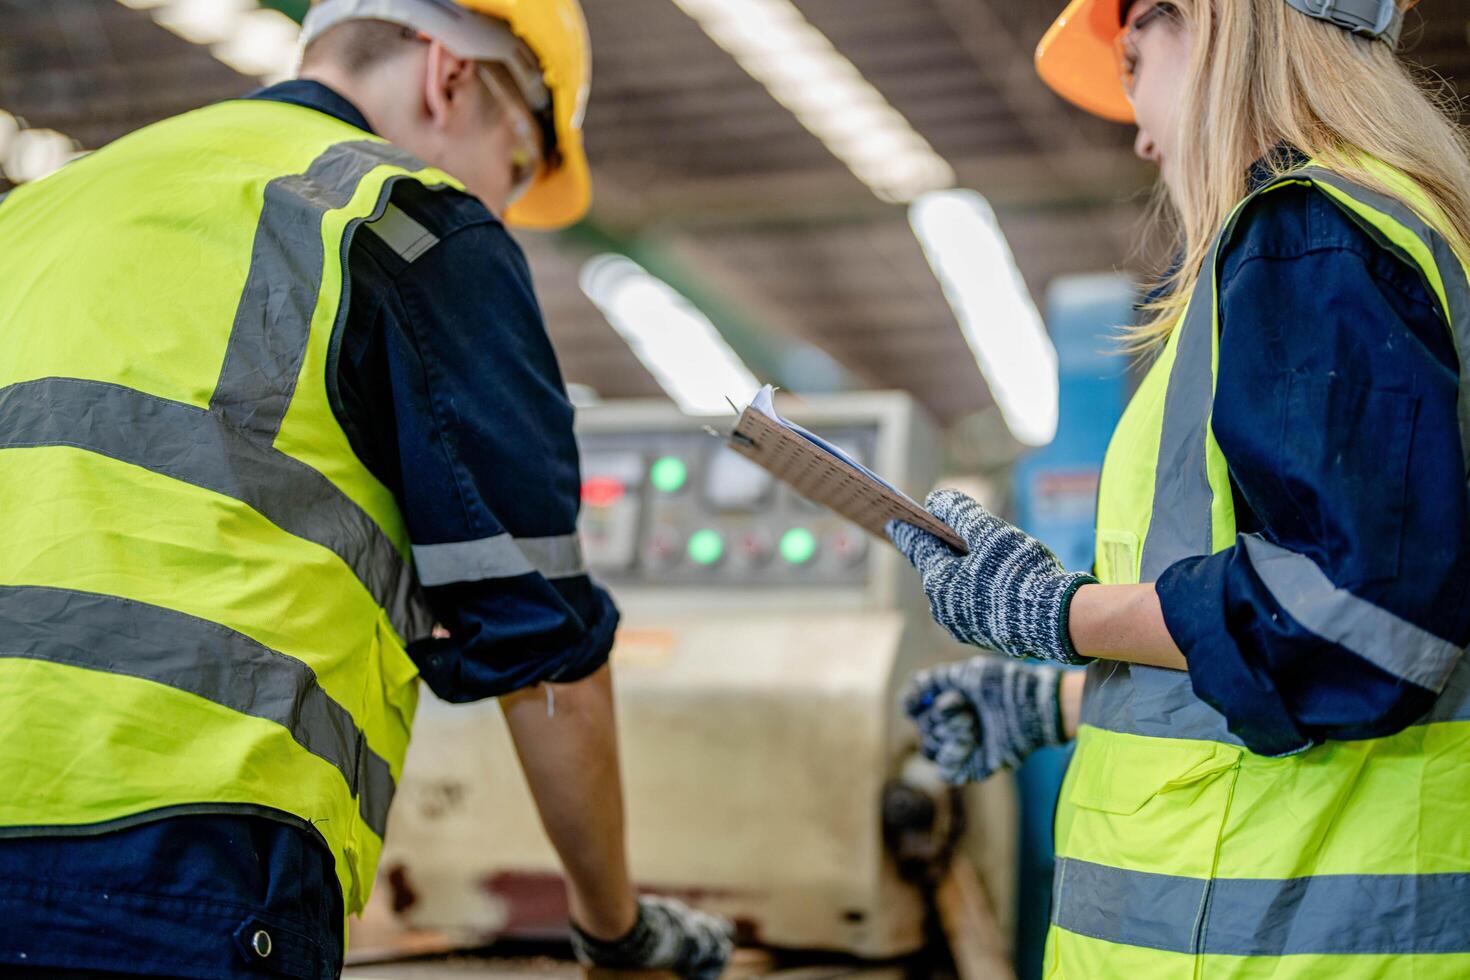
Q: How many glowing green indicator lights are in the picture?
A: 3